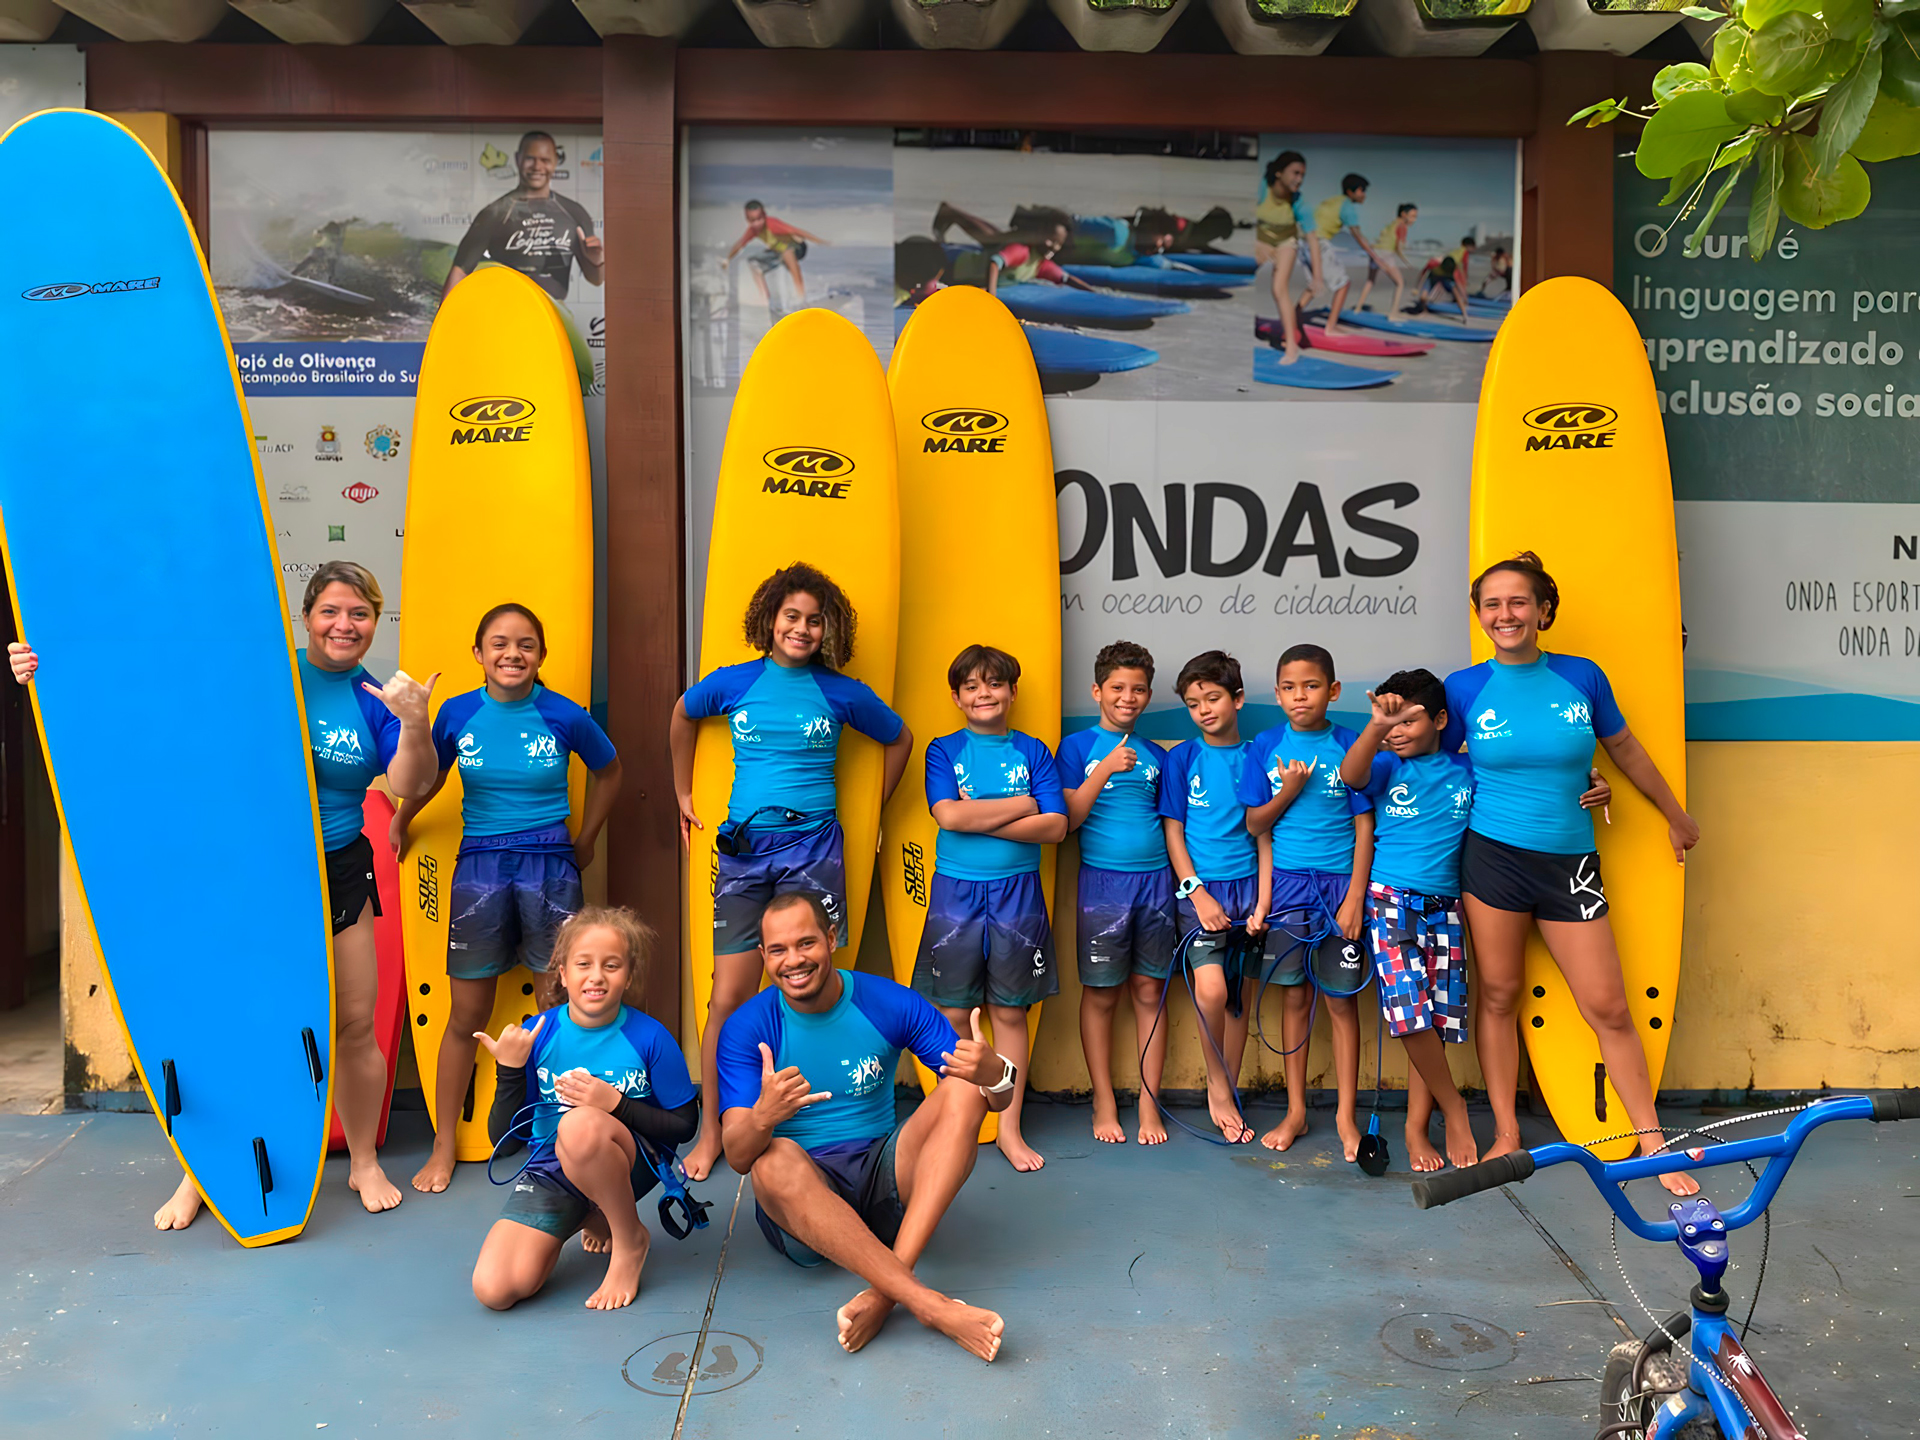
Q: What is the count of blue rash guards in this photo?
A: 11